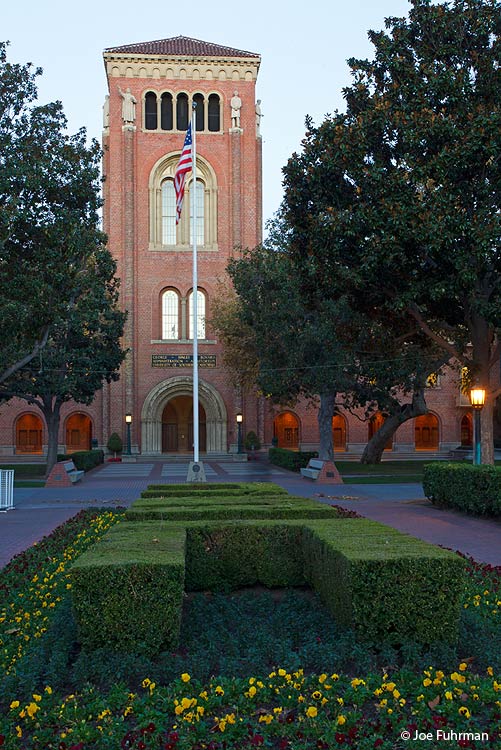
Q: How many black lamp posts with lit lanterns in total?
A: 3